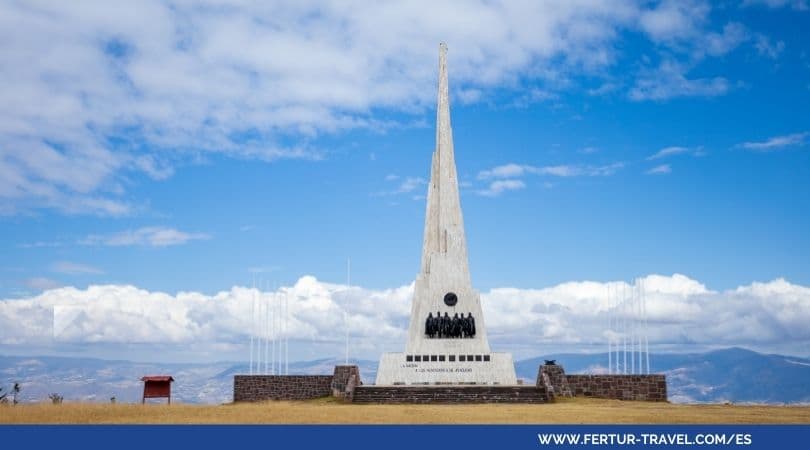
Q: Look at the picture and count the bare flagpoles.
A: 13